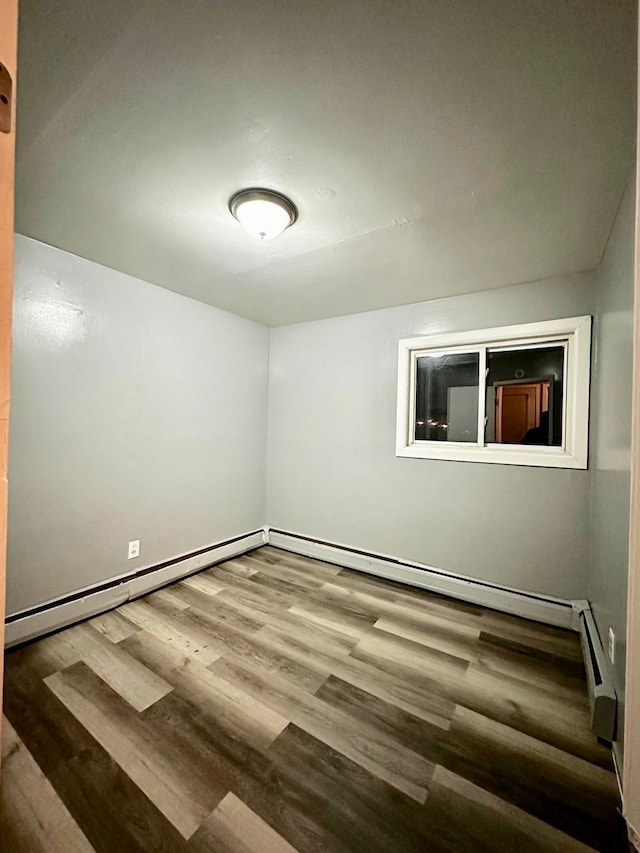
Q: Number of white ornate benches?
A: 0